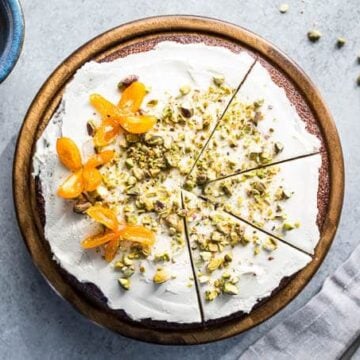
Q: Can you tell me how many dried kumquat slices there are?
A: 12